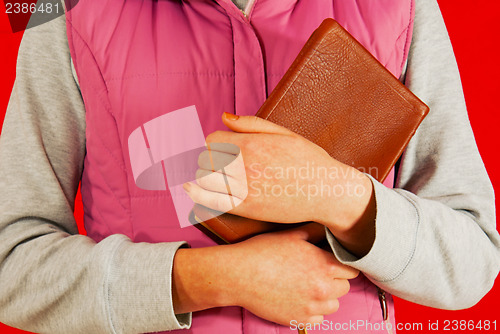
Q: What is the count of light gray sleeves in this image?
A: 2